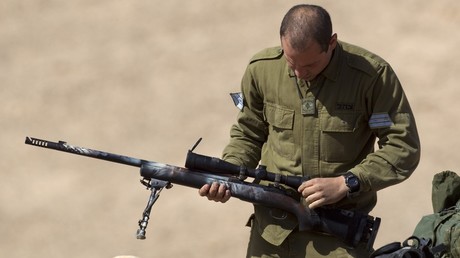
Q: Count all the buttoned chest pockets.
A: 2